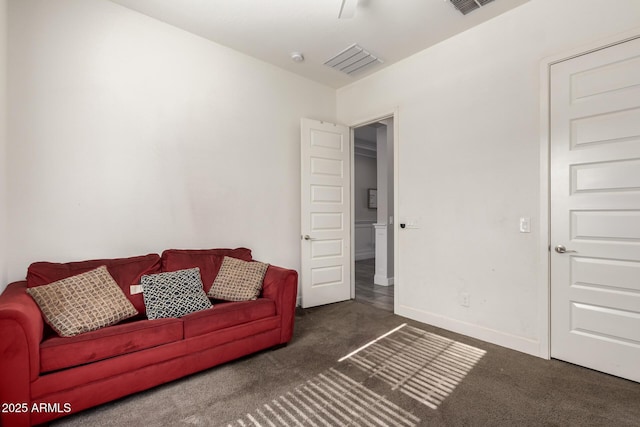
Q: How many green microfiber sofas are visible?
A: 0